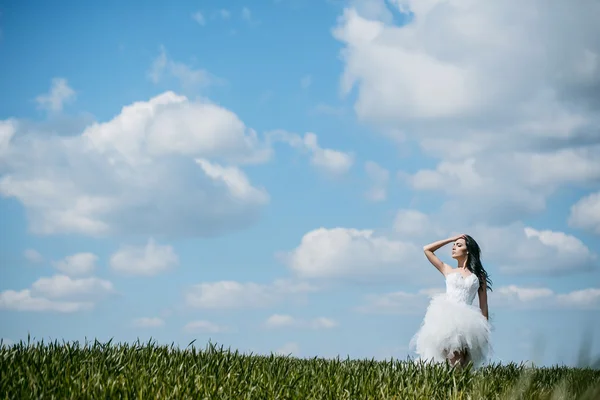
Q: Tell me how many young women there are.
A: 1